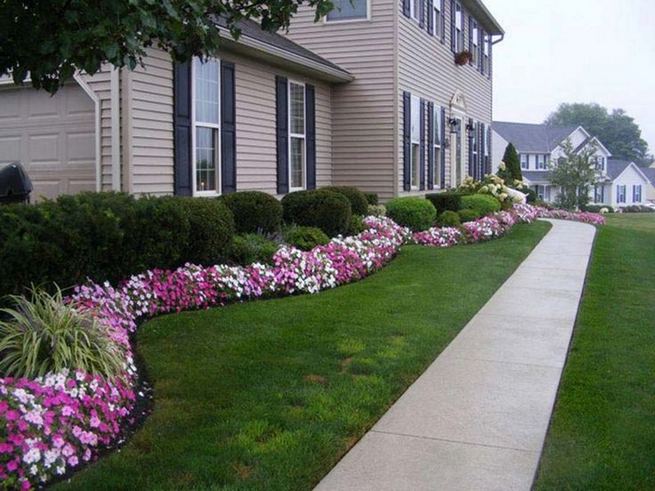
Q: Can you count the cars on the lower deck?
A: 0